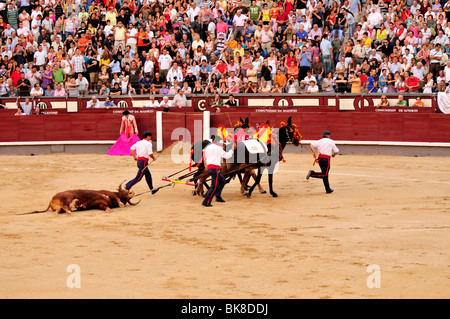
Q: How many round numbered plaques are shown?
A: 4